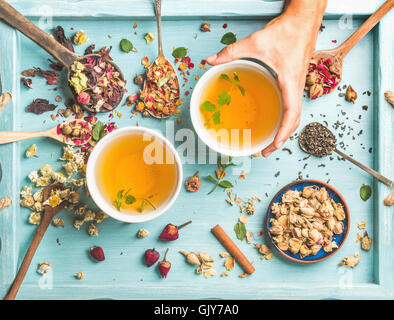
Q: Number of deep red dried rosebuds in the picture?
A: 4